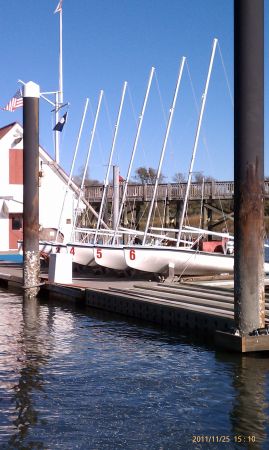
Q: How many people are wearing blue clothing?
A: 0